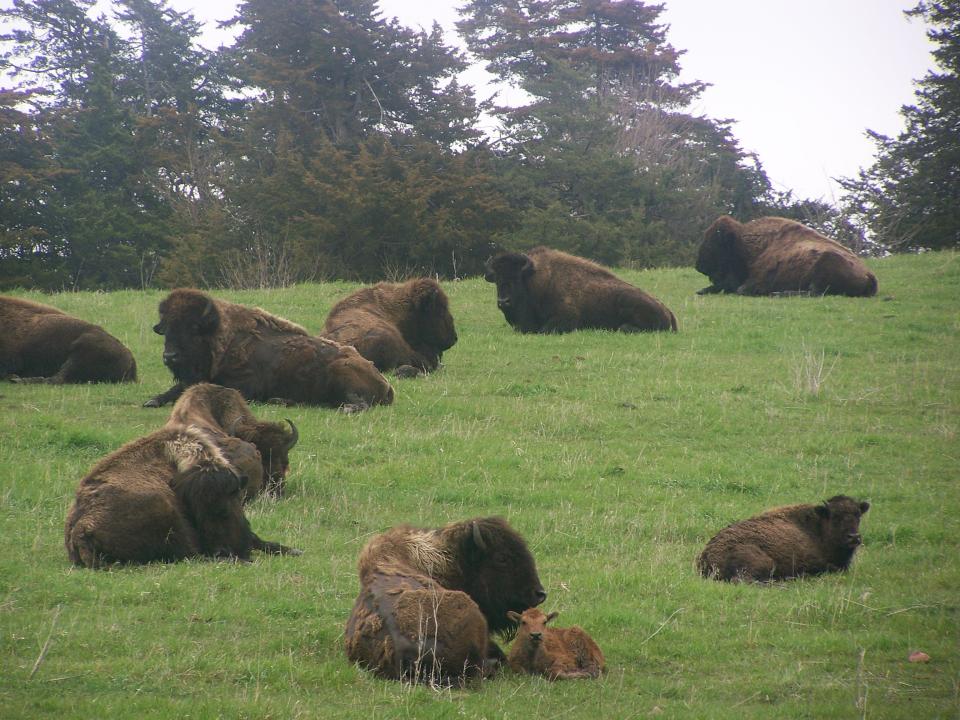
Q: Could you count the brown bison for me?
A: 10